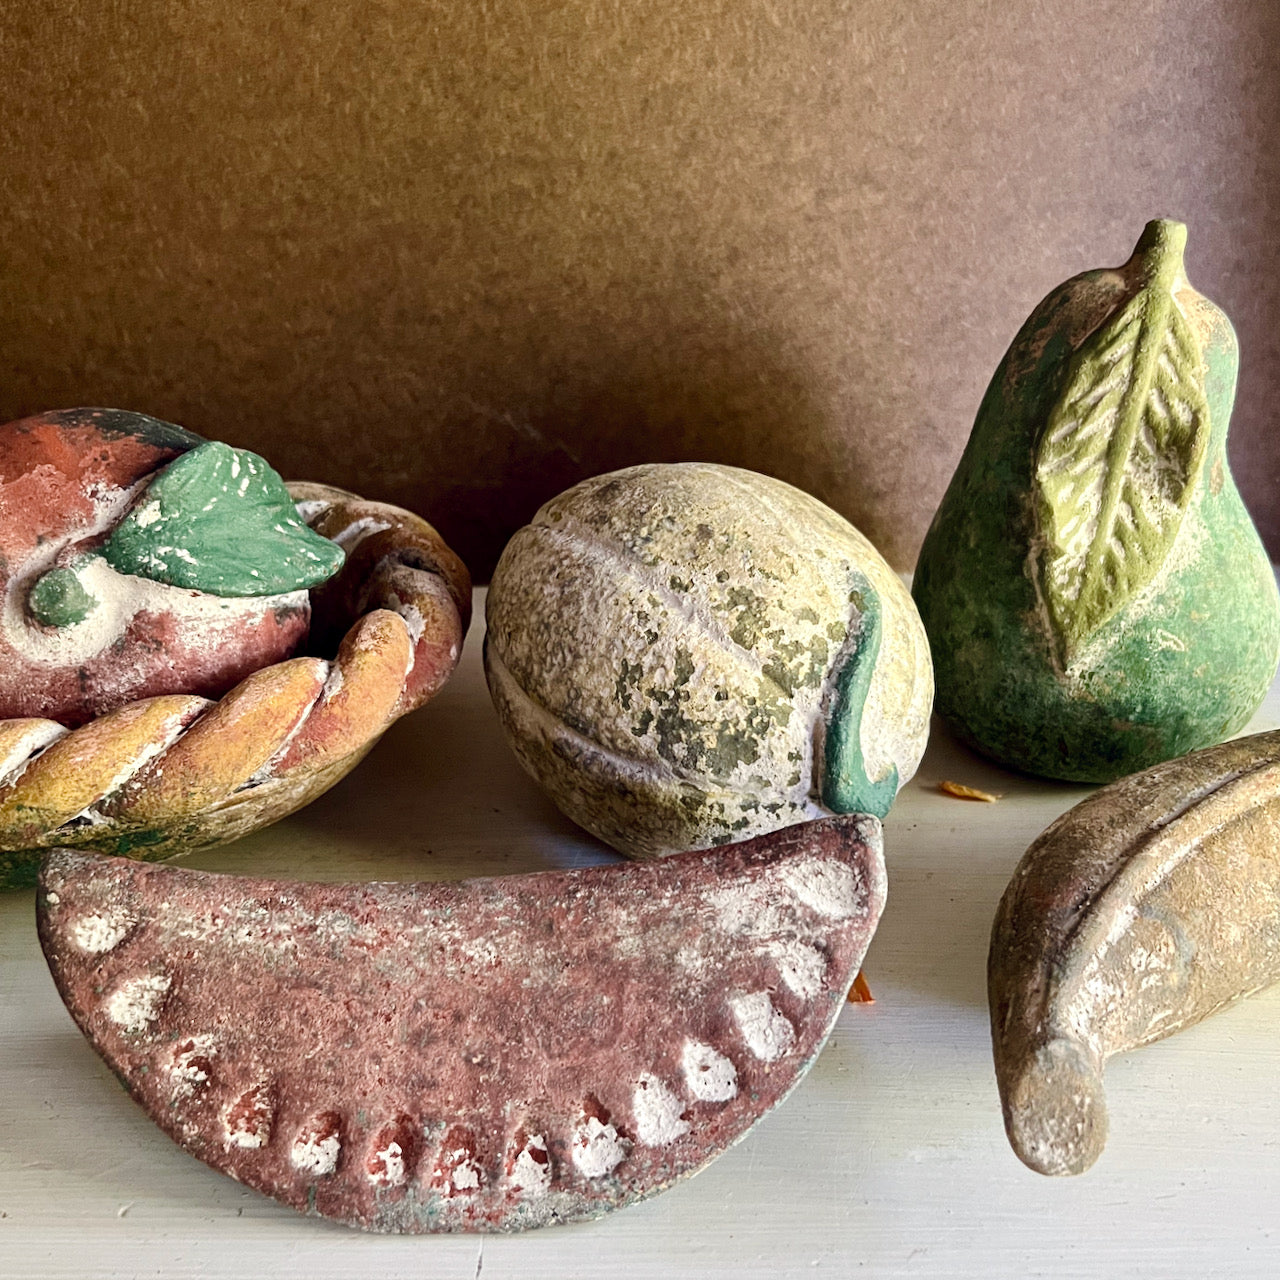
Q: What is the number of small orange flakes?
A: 2